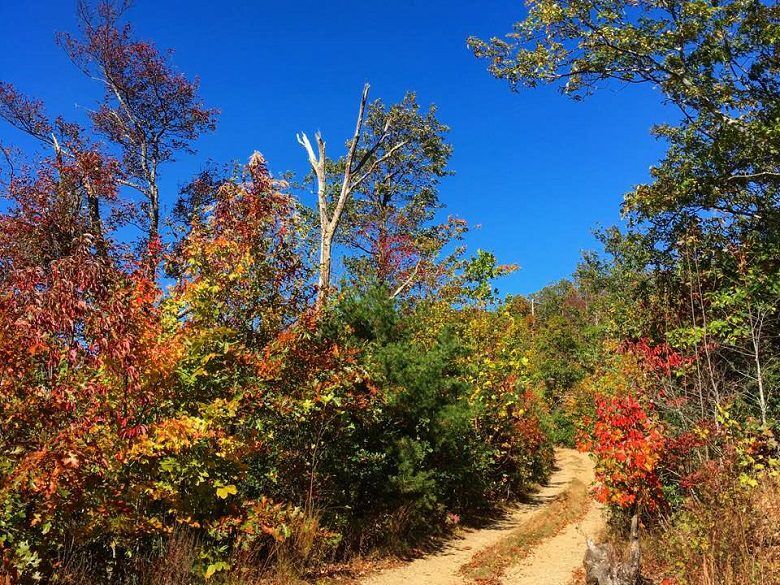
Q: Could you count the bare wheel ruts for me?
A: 2